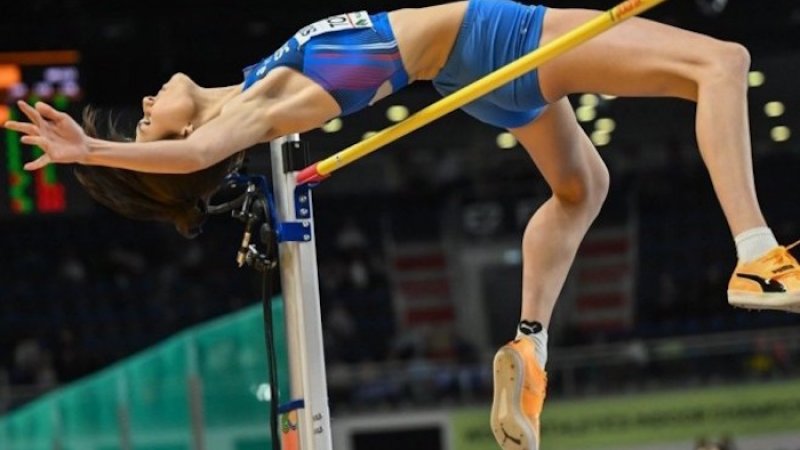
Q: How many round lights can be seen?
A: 12